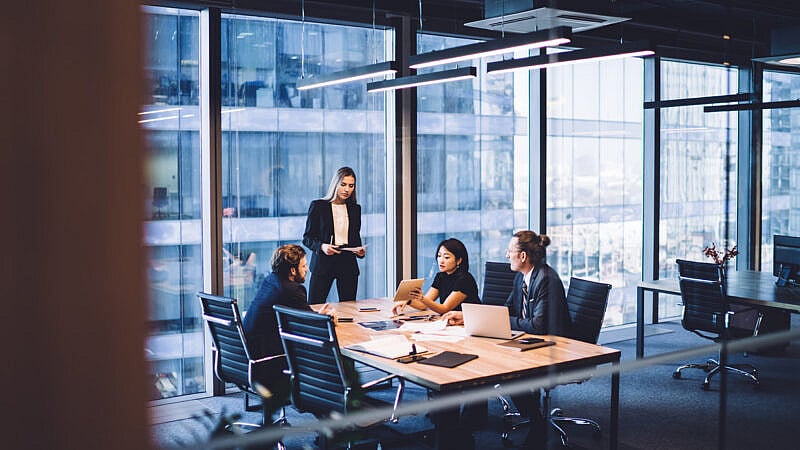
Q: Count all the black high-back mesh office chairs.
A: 5